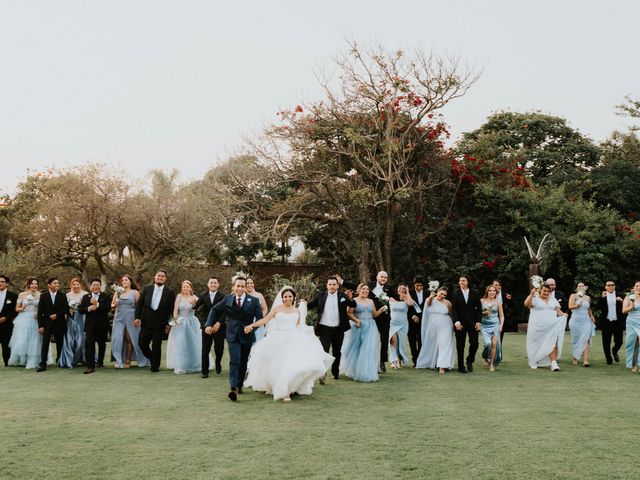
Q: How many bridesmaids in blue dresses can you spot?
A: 12